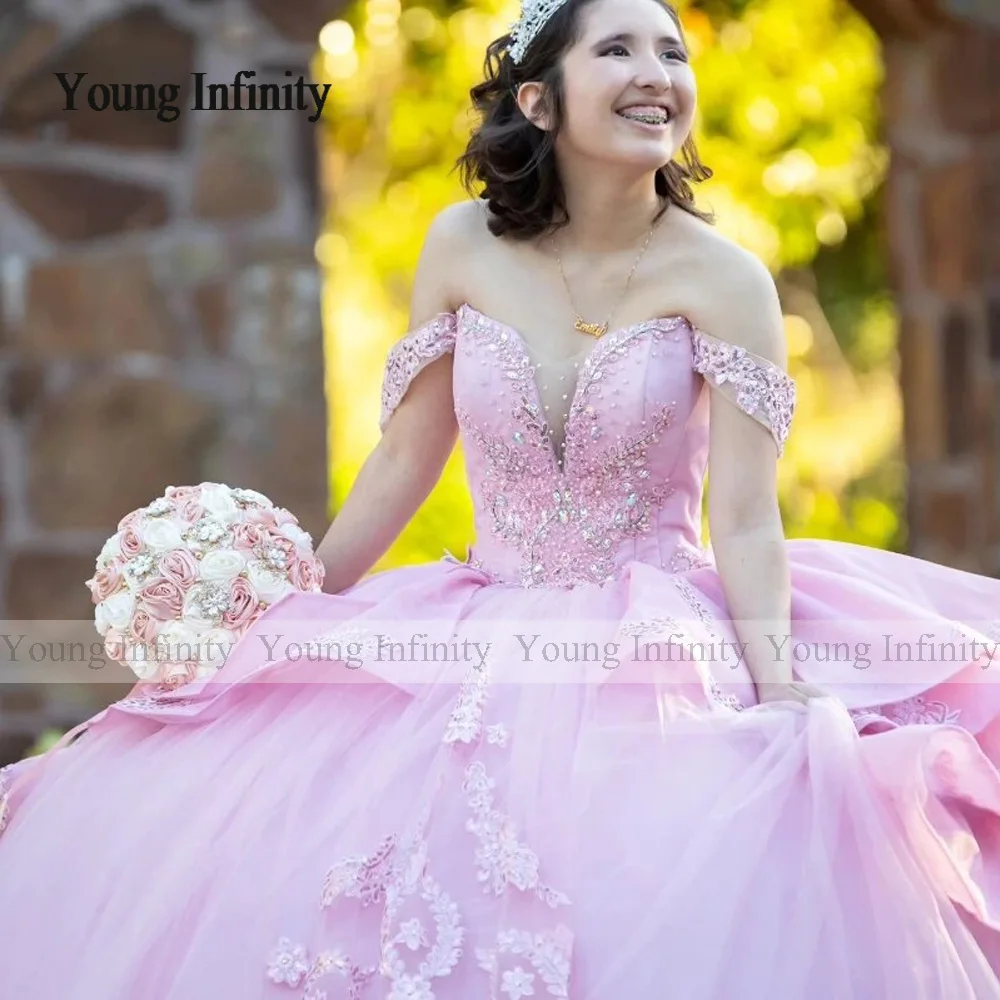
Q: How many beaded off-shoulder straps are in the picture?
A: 2